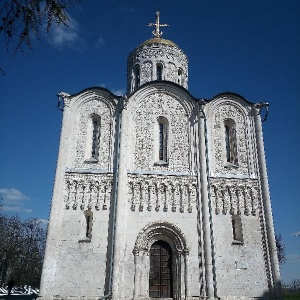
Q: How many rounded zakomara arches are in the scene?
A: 3